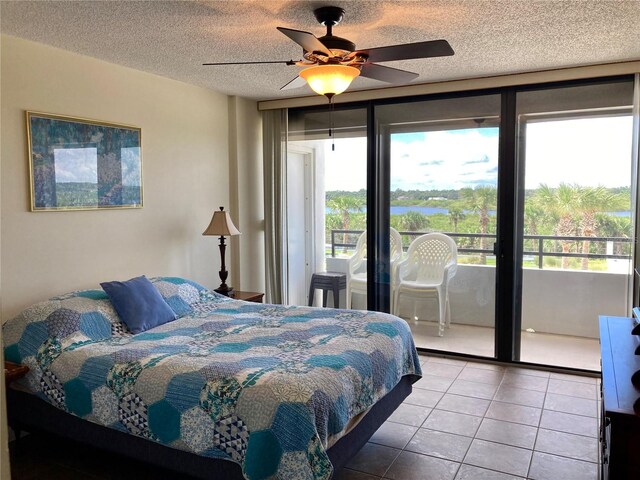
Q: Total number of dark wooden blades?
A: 5